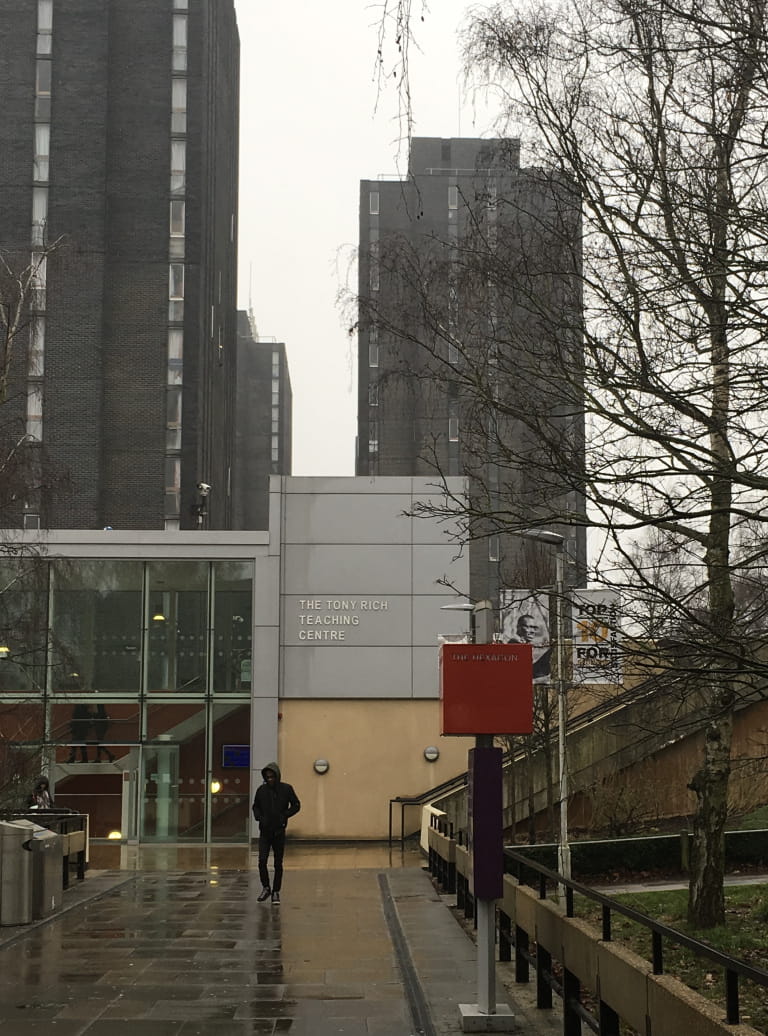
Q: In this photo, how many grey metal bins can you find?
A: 2